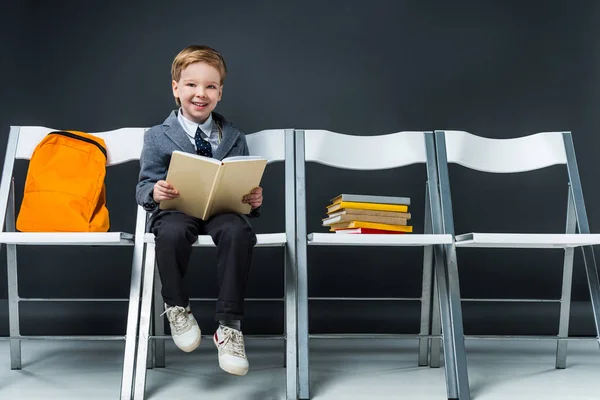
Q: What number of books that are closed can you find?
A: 6